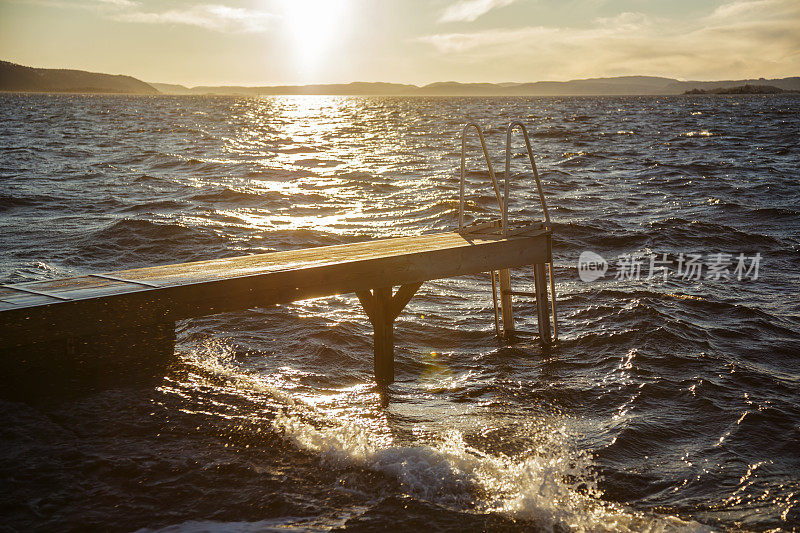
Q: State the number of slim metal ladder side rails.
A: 2